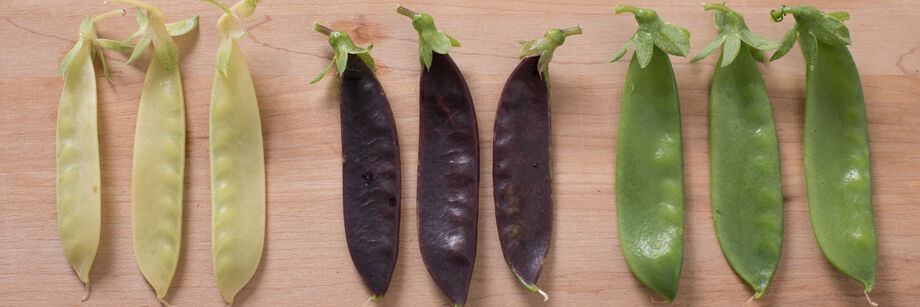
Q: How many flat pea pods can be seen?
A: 9